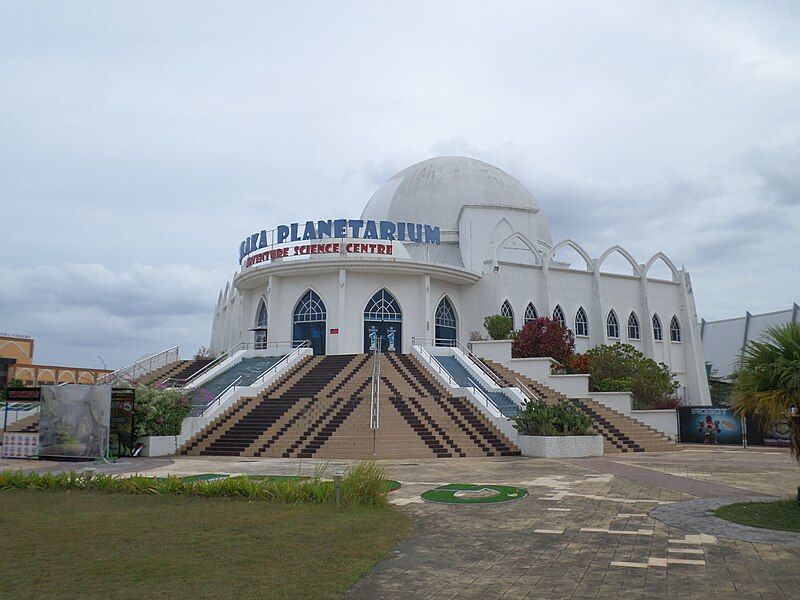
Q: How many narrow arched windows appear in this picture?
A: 8